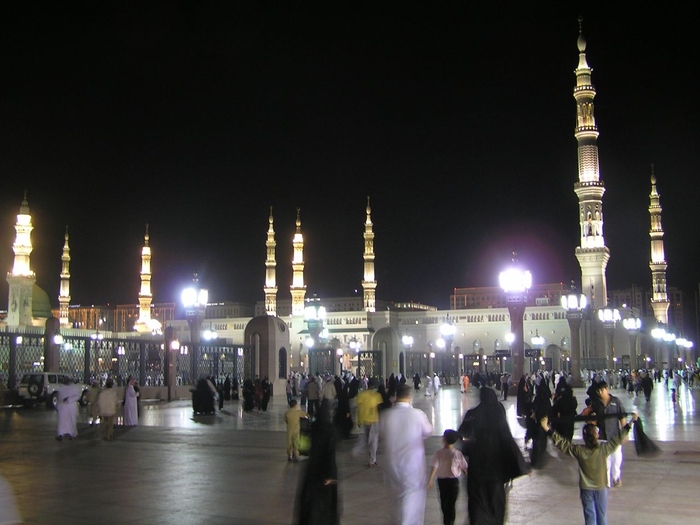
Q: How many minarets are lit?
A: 8